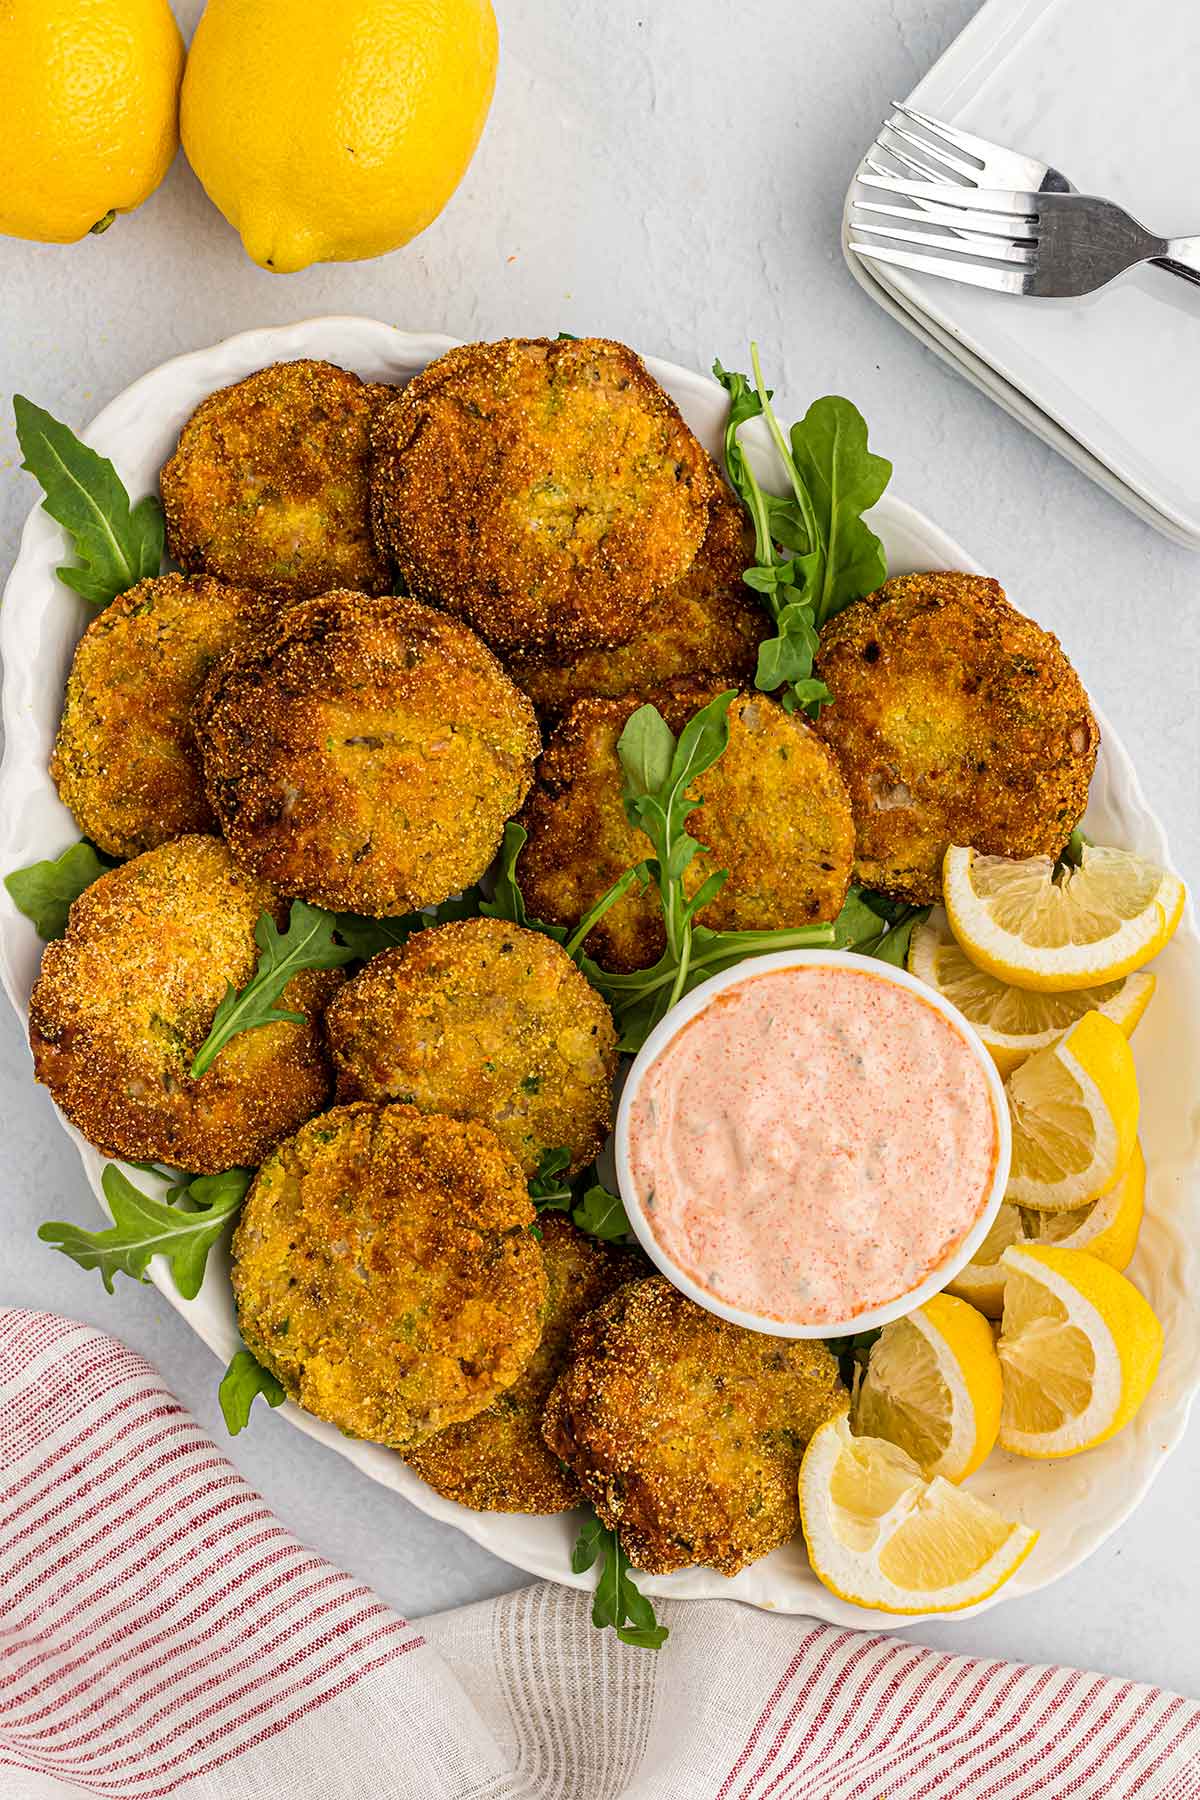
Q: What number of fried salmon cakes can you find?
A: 12